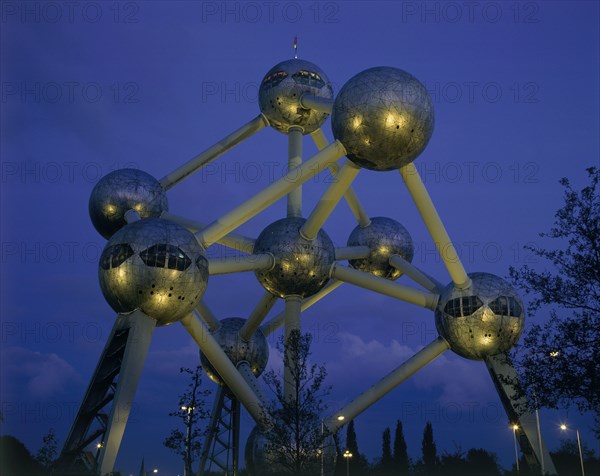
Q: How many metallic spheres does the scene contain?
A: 9